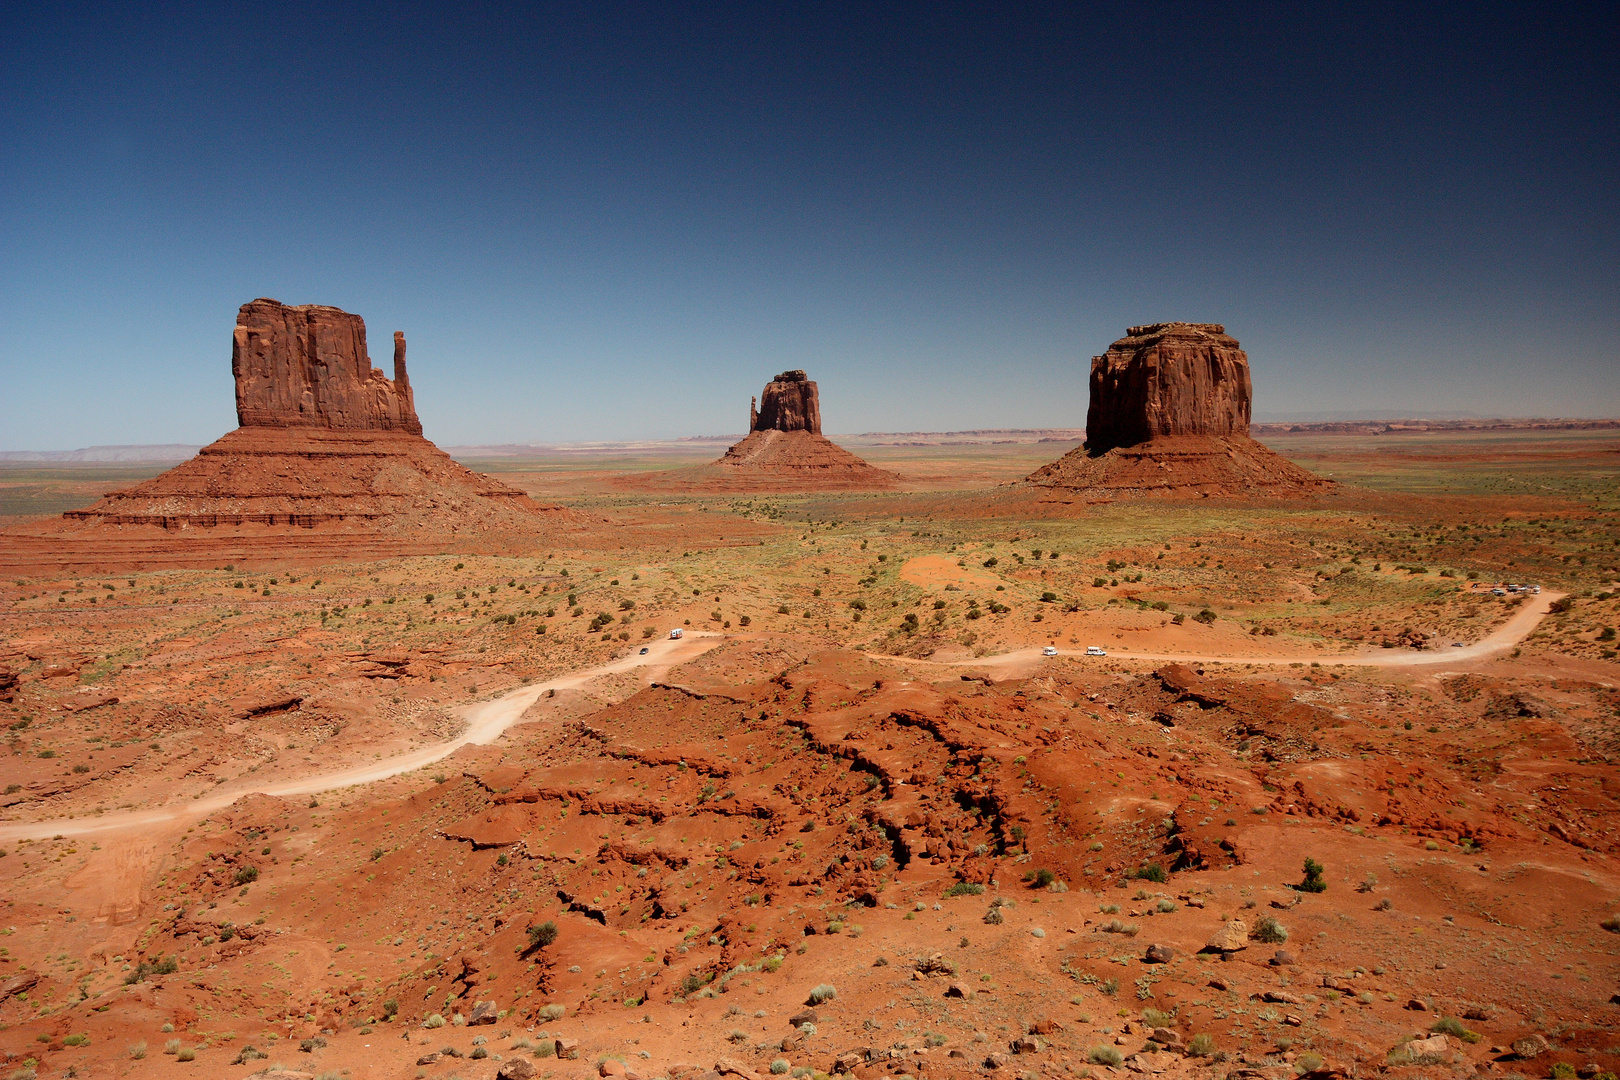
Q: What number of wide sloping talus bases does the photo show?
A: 3